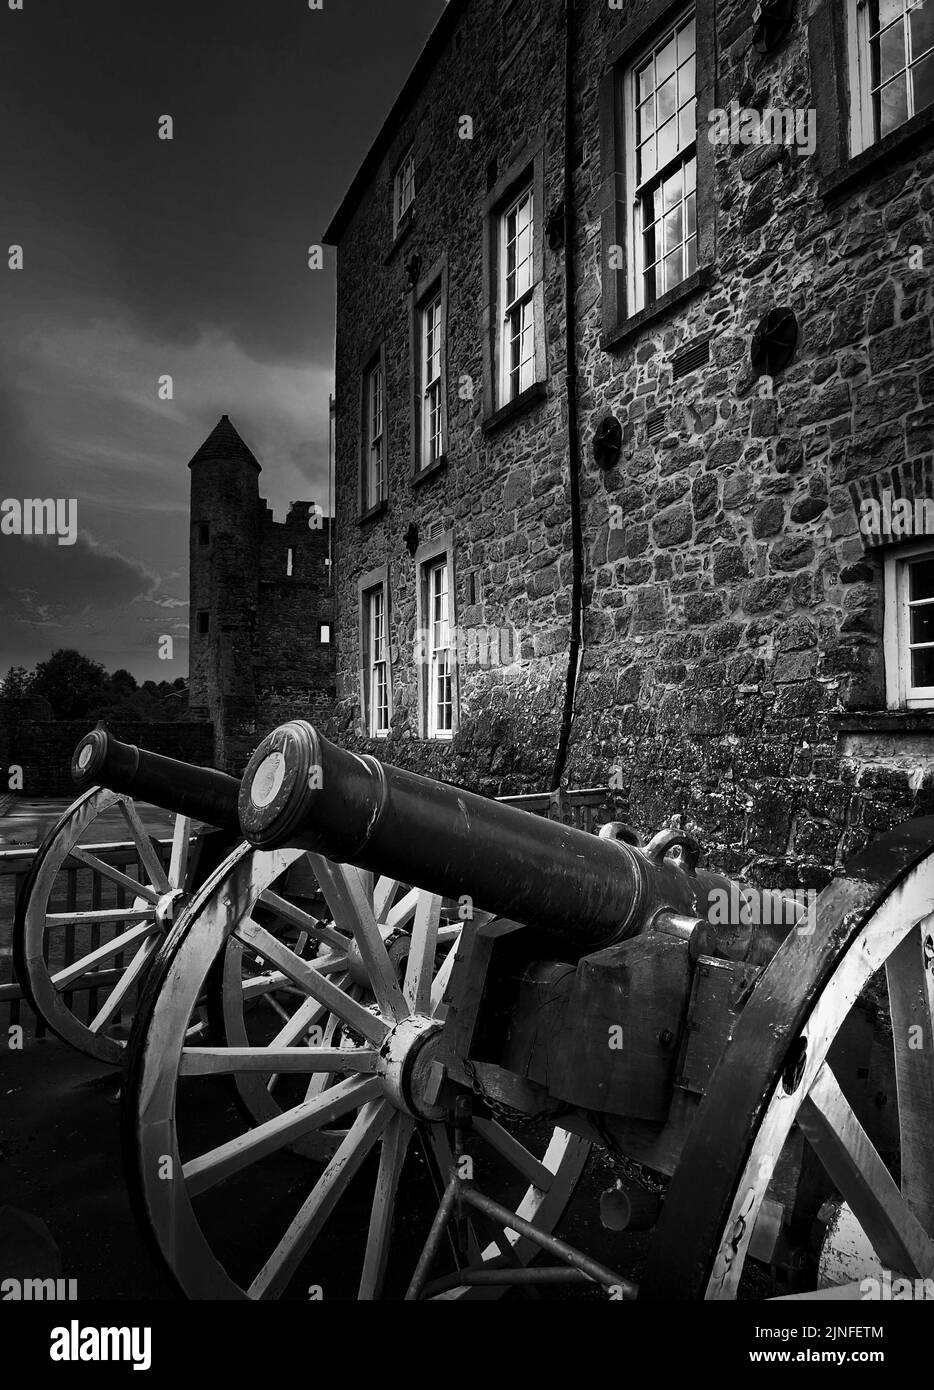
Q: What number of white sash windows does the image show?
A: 9